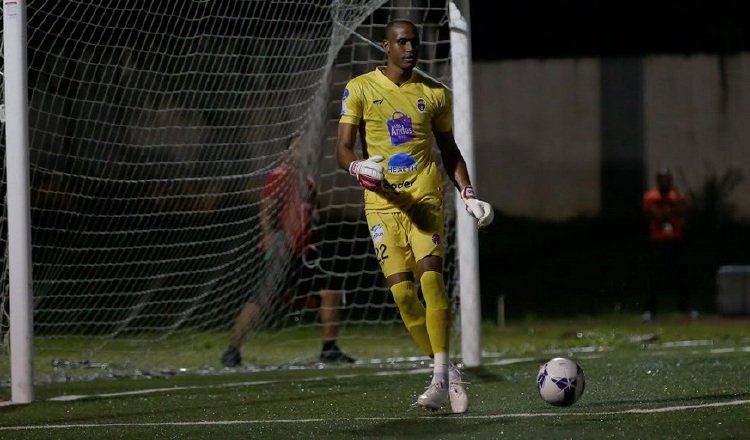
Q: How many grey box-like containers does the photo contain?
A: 1